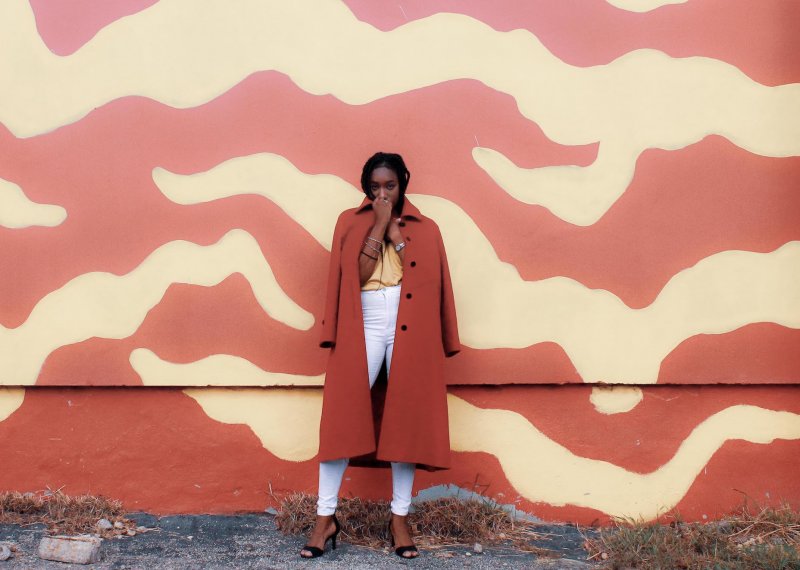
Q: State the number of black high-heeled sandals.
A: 2